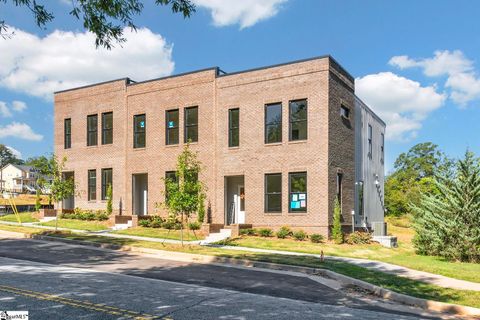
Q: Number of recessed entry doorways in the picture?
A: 3